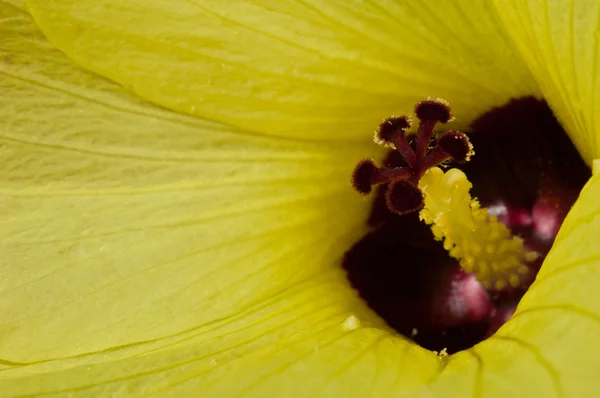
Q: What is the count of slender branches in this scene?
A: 5